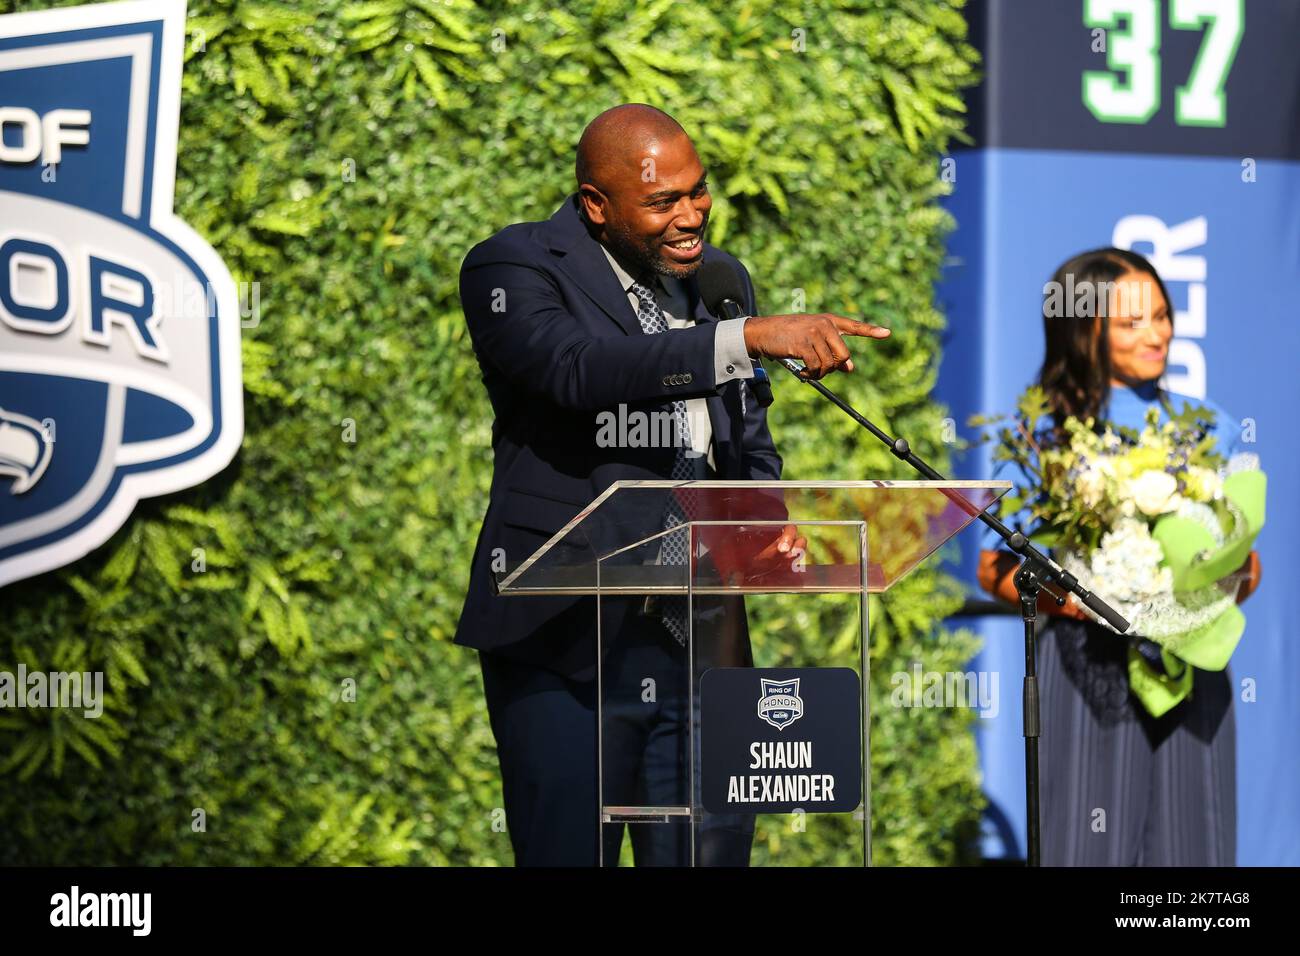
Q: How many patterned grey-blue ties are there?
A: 1